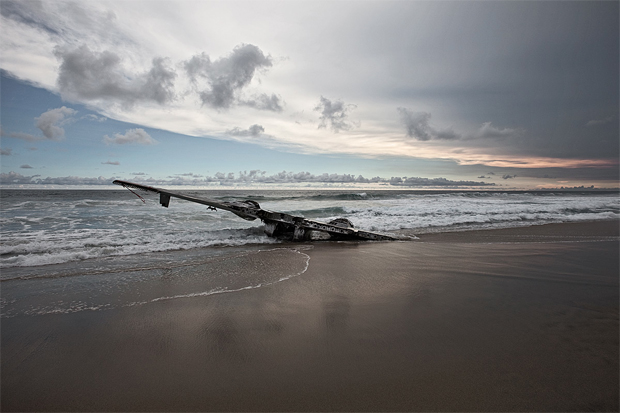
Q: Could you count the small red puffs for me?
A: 0